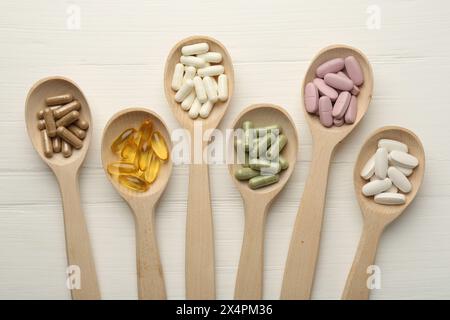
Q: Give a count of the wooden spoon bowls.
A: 6